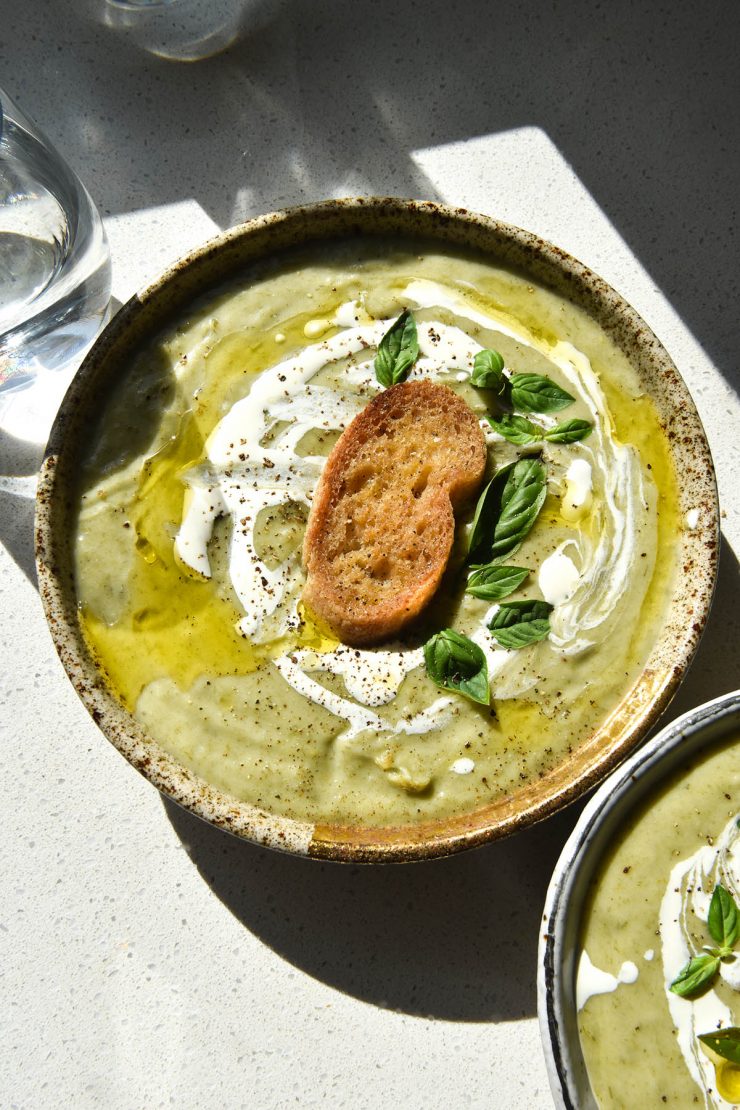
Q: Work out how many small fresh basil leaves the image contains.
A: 12